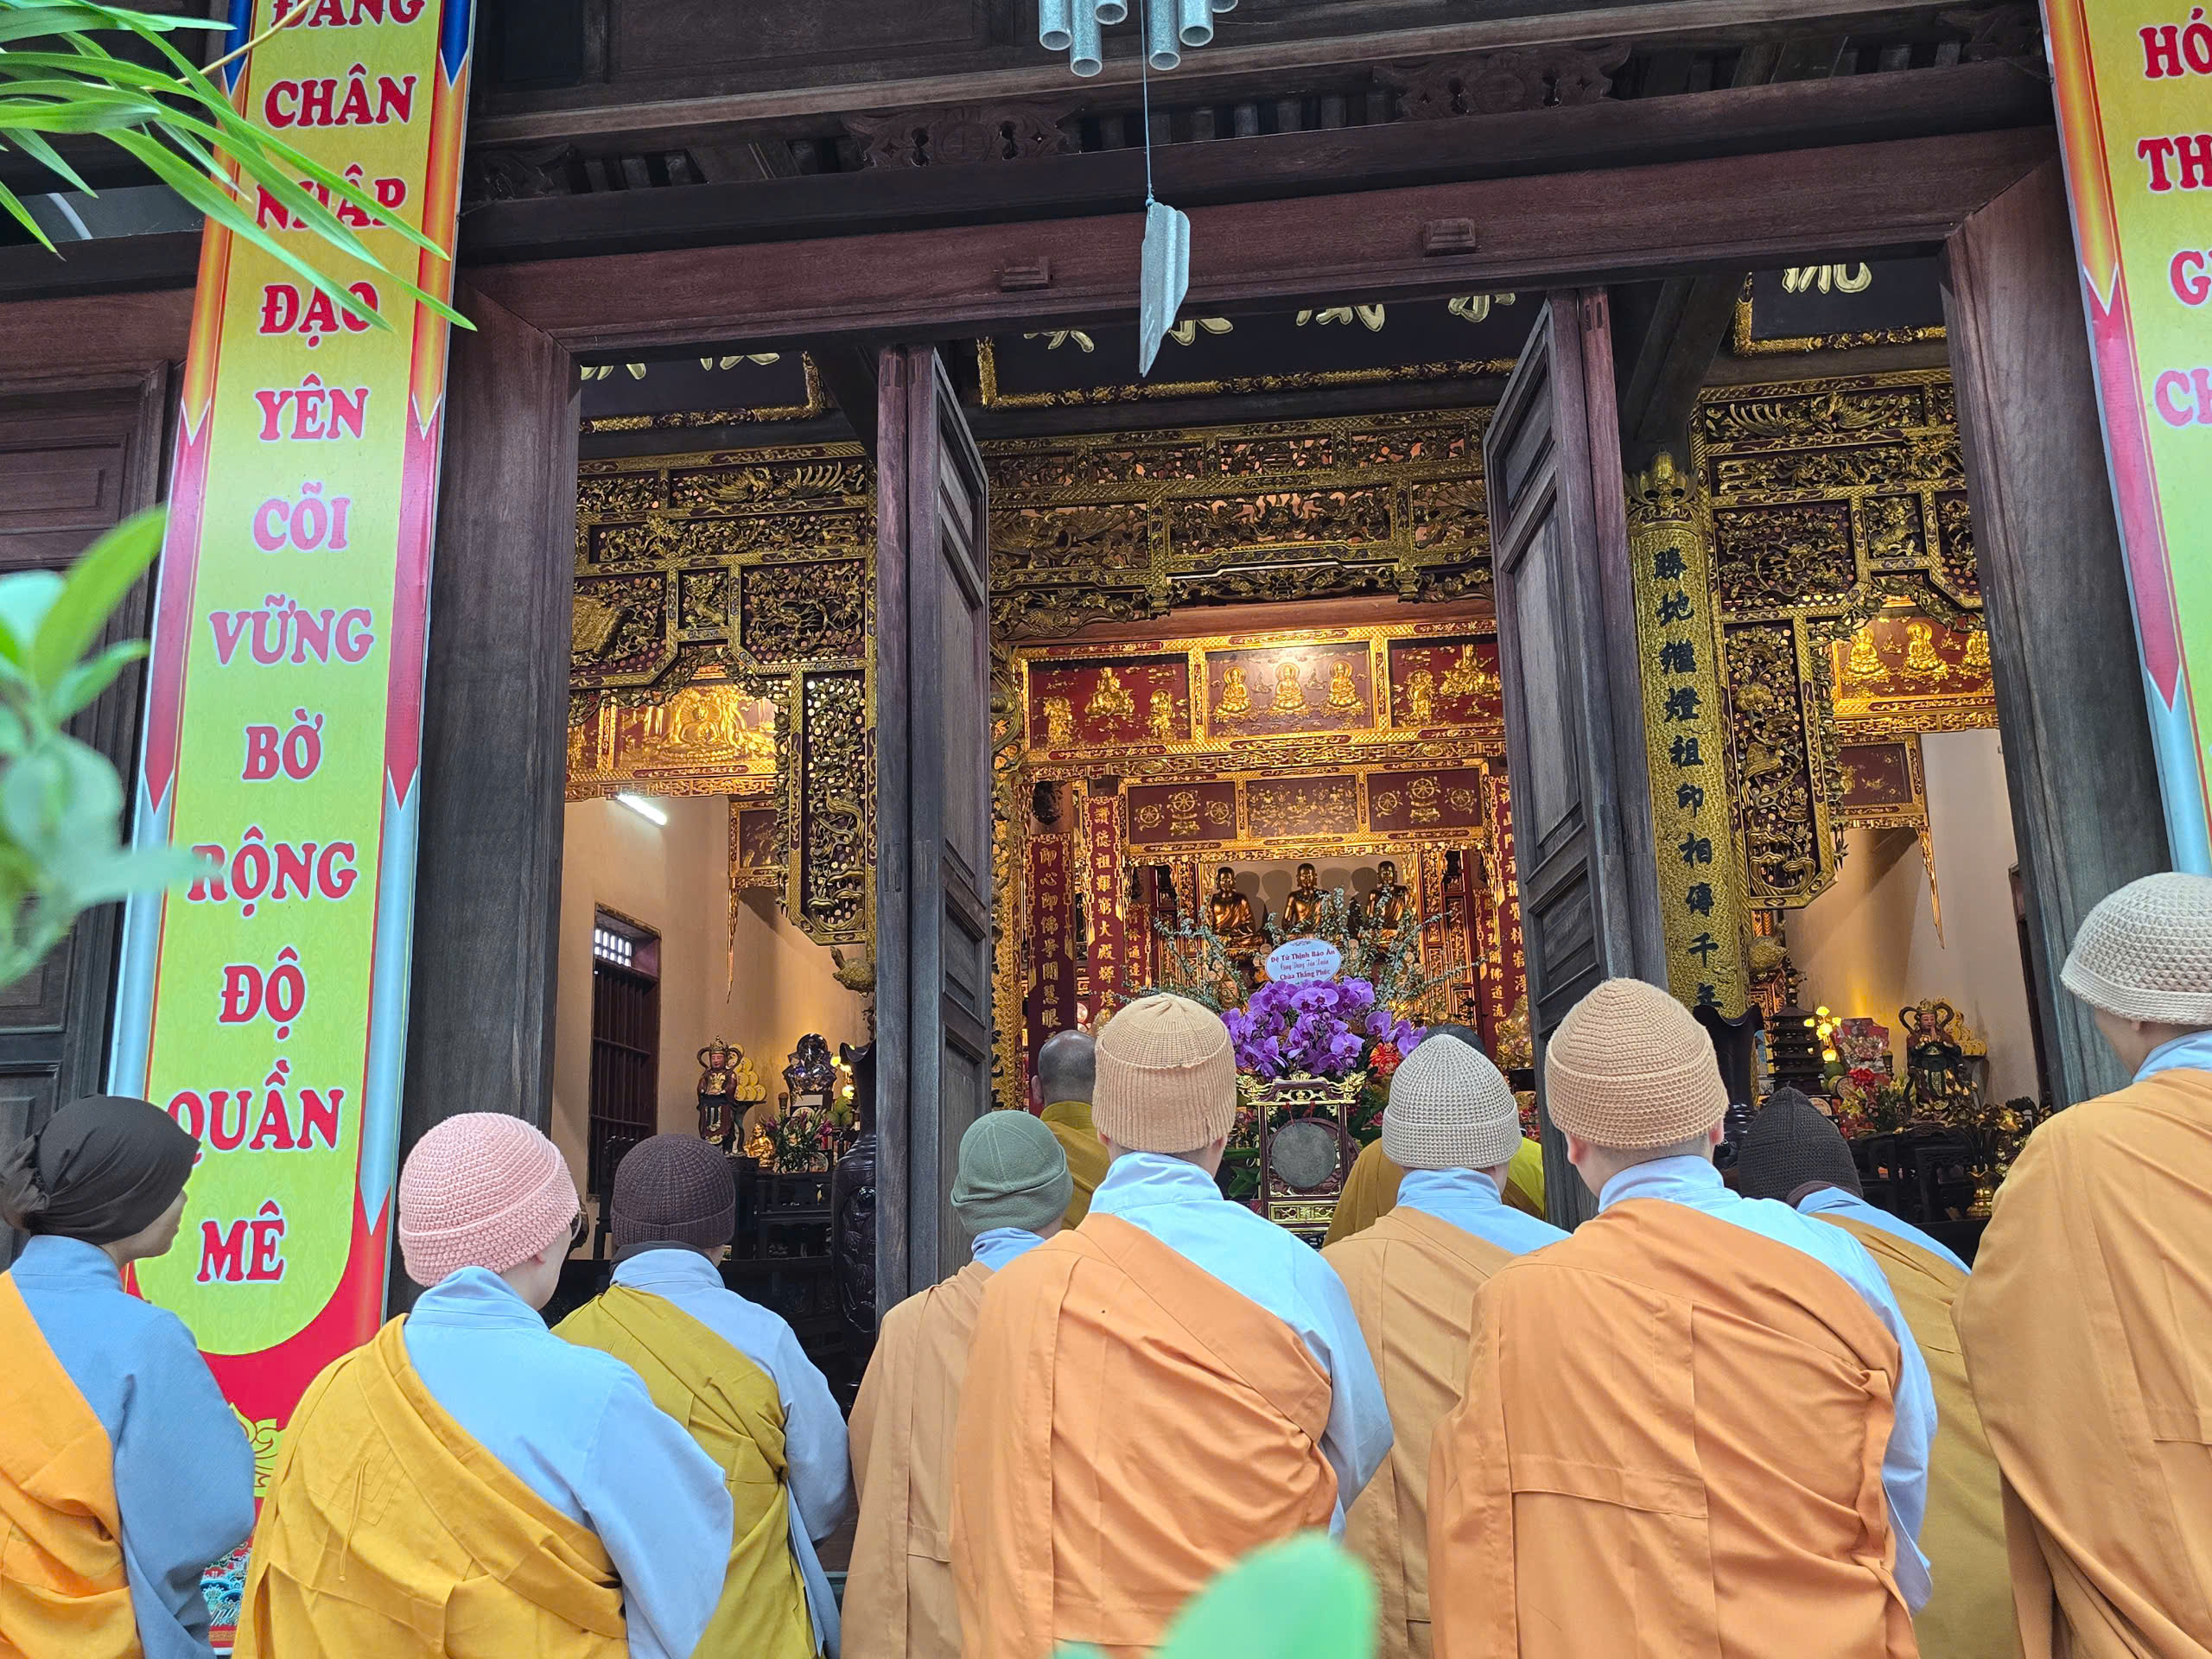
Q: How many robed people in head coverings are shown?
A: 9